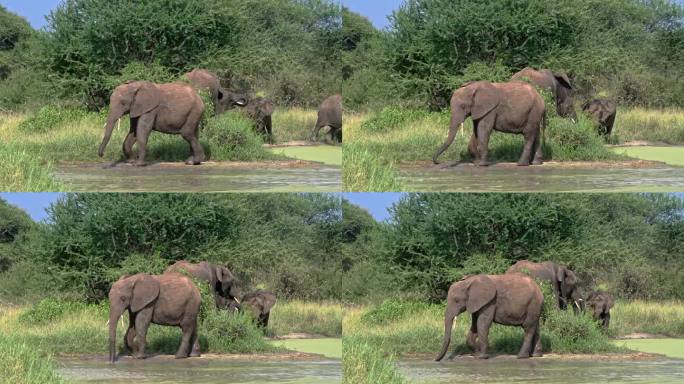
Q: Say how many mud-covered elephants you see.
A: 13